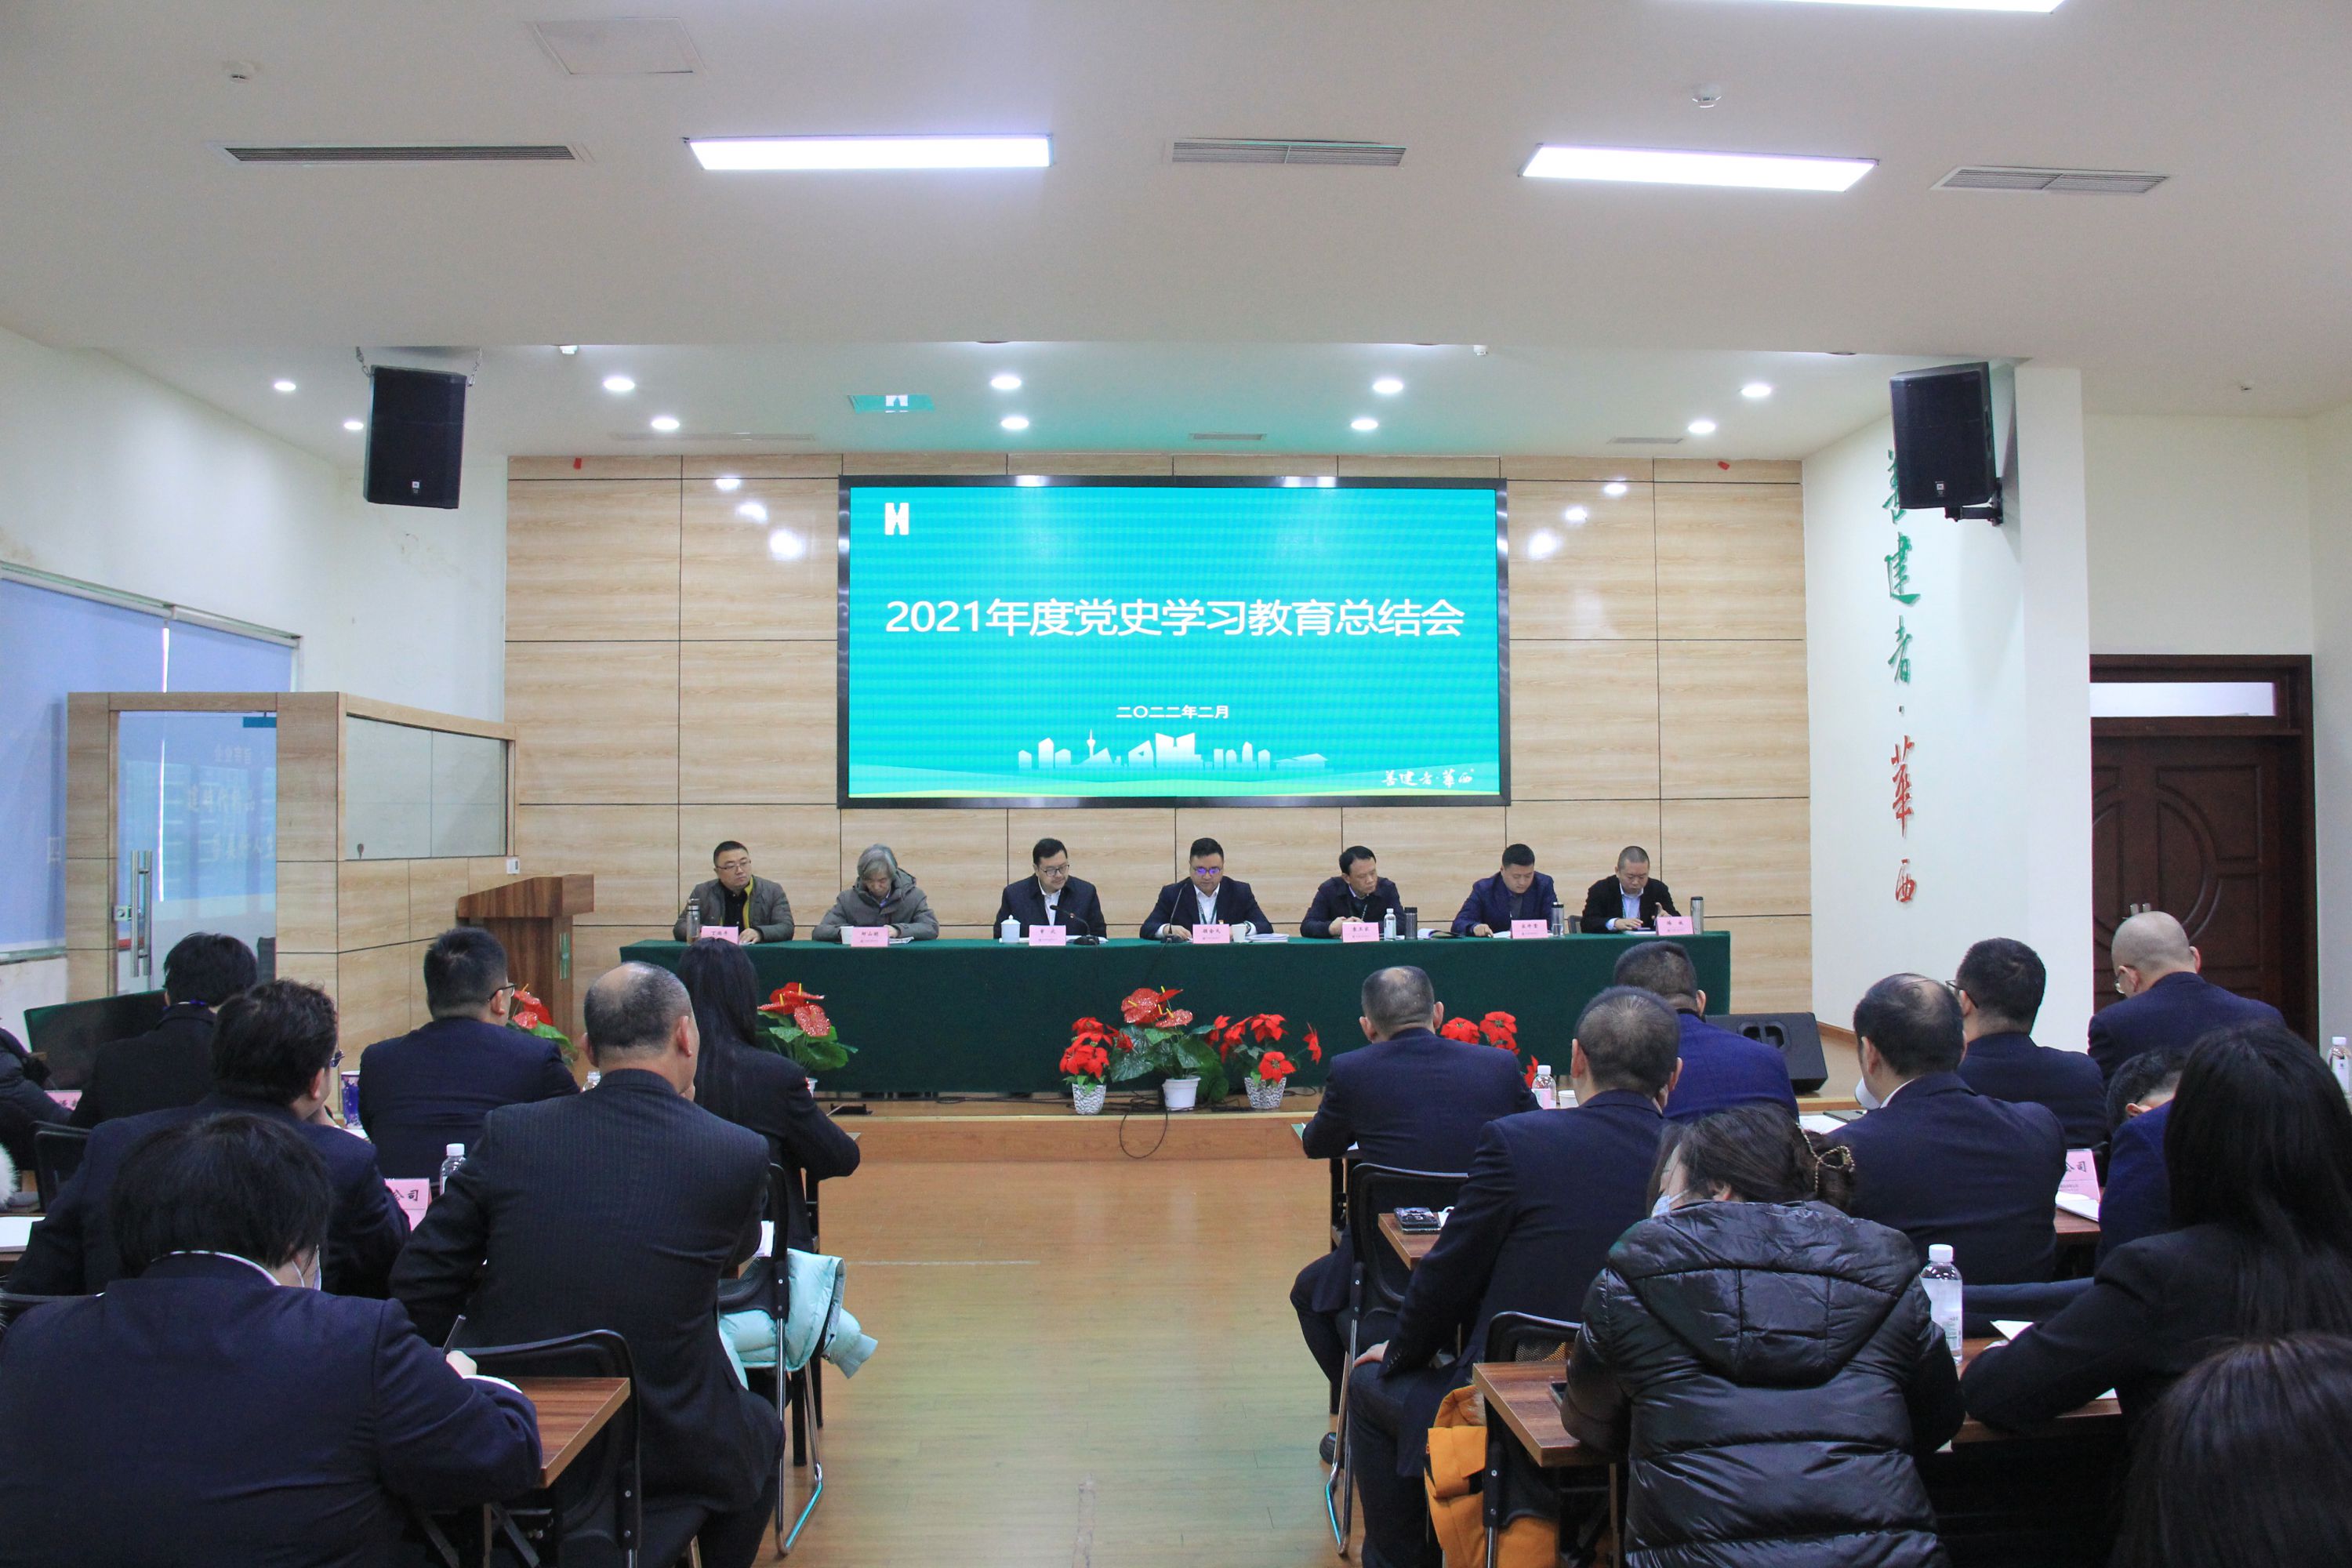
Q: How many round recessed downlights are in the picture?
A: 10